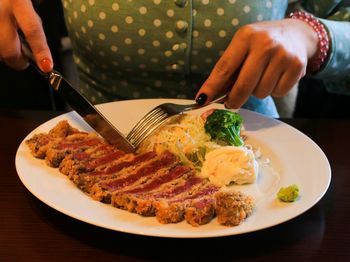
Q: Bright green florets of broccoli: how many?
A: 1